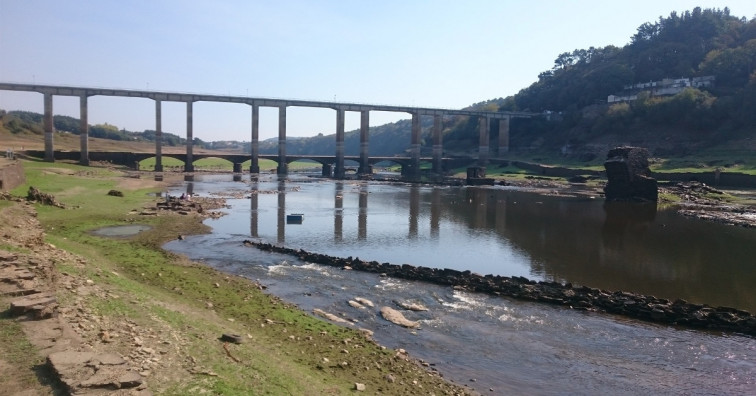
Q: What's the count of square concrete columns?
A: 12